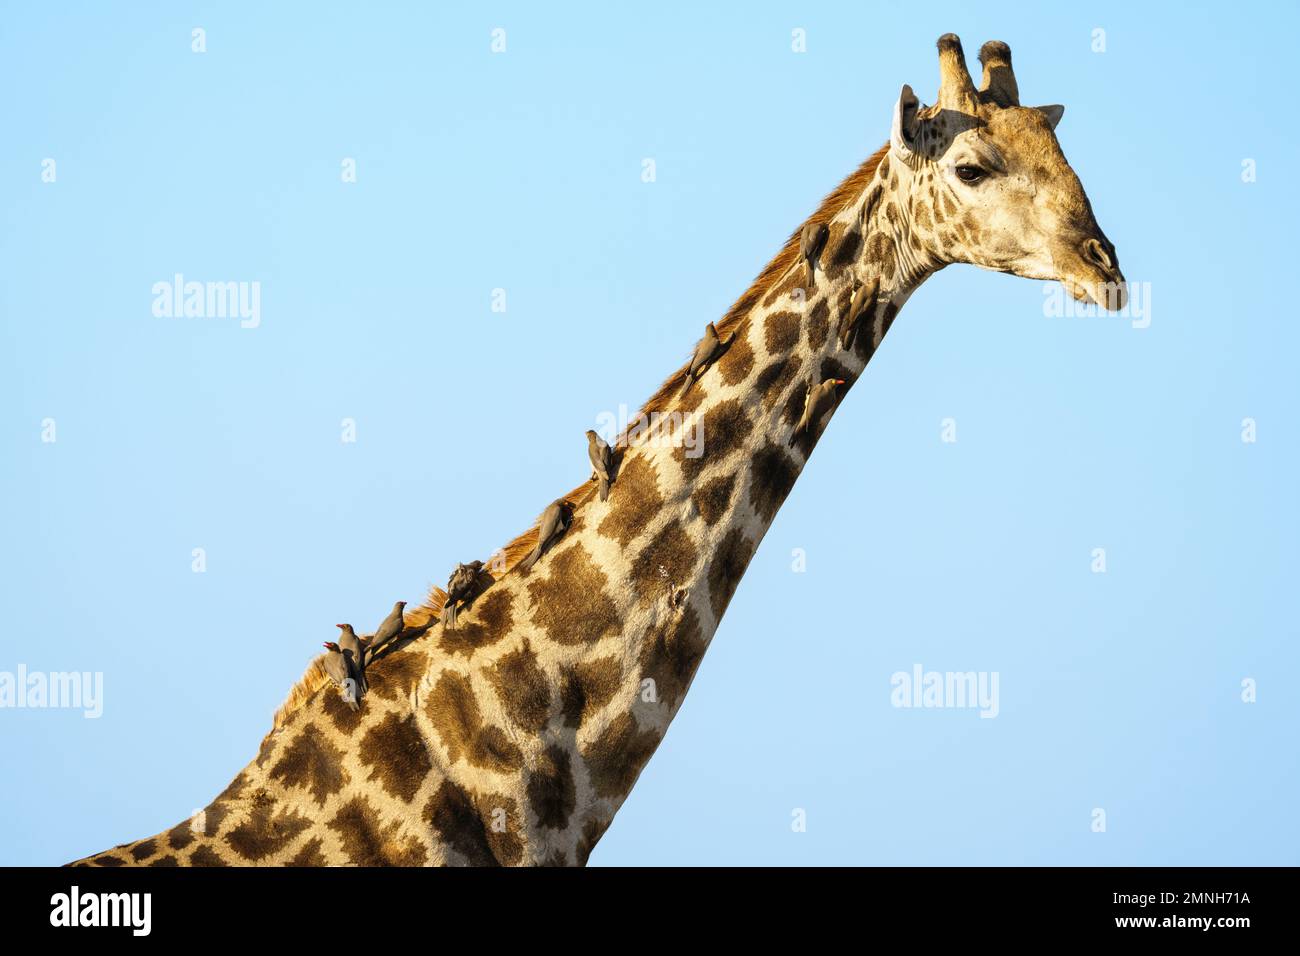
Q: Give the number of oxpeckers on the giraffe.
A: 10